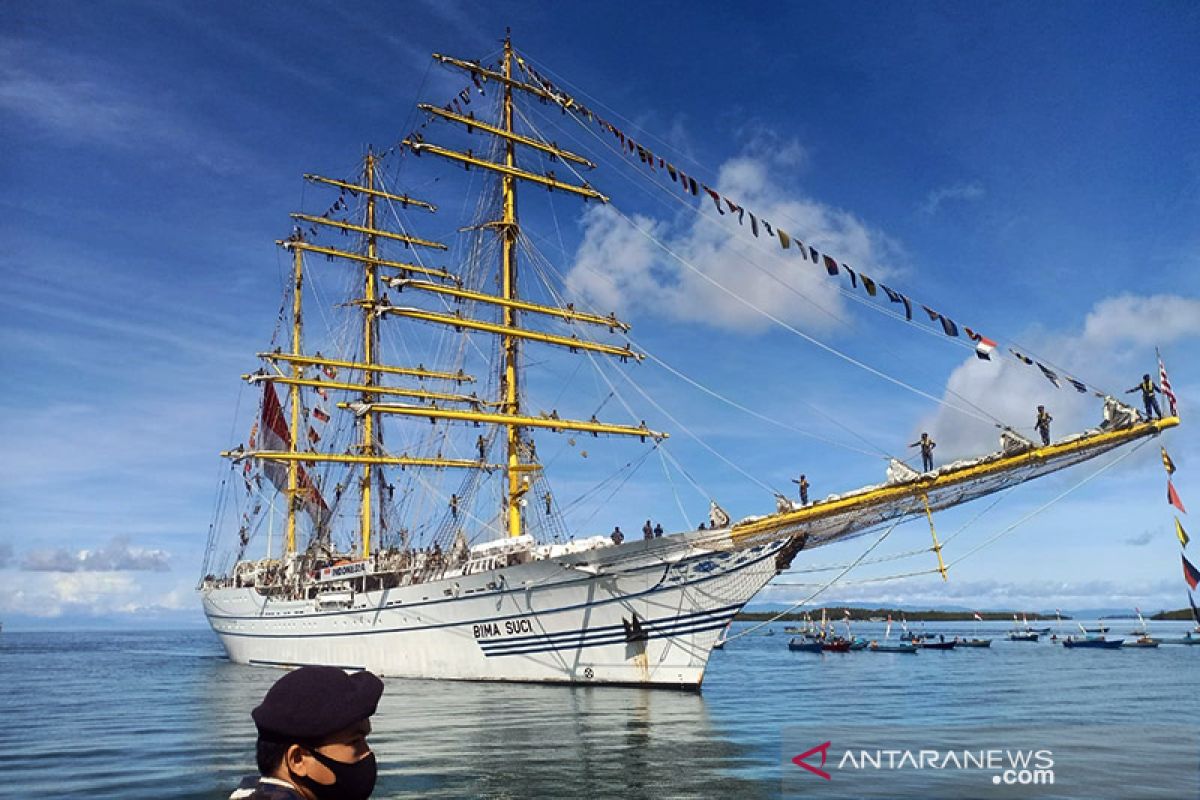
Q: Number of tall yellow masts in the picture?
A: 3